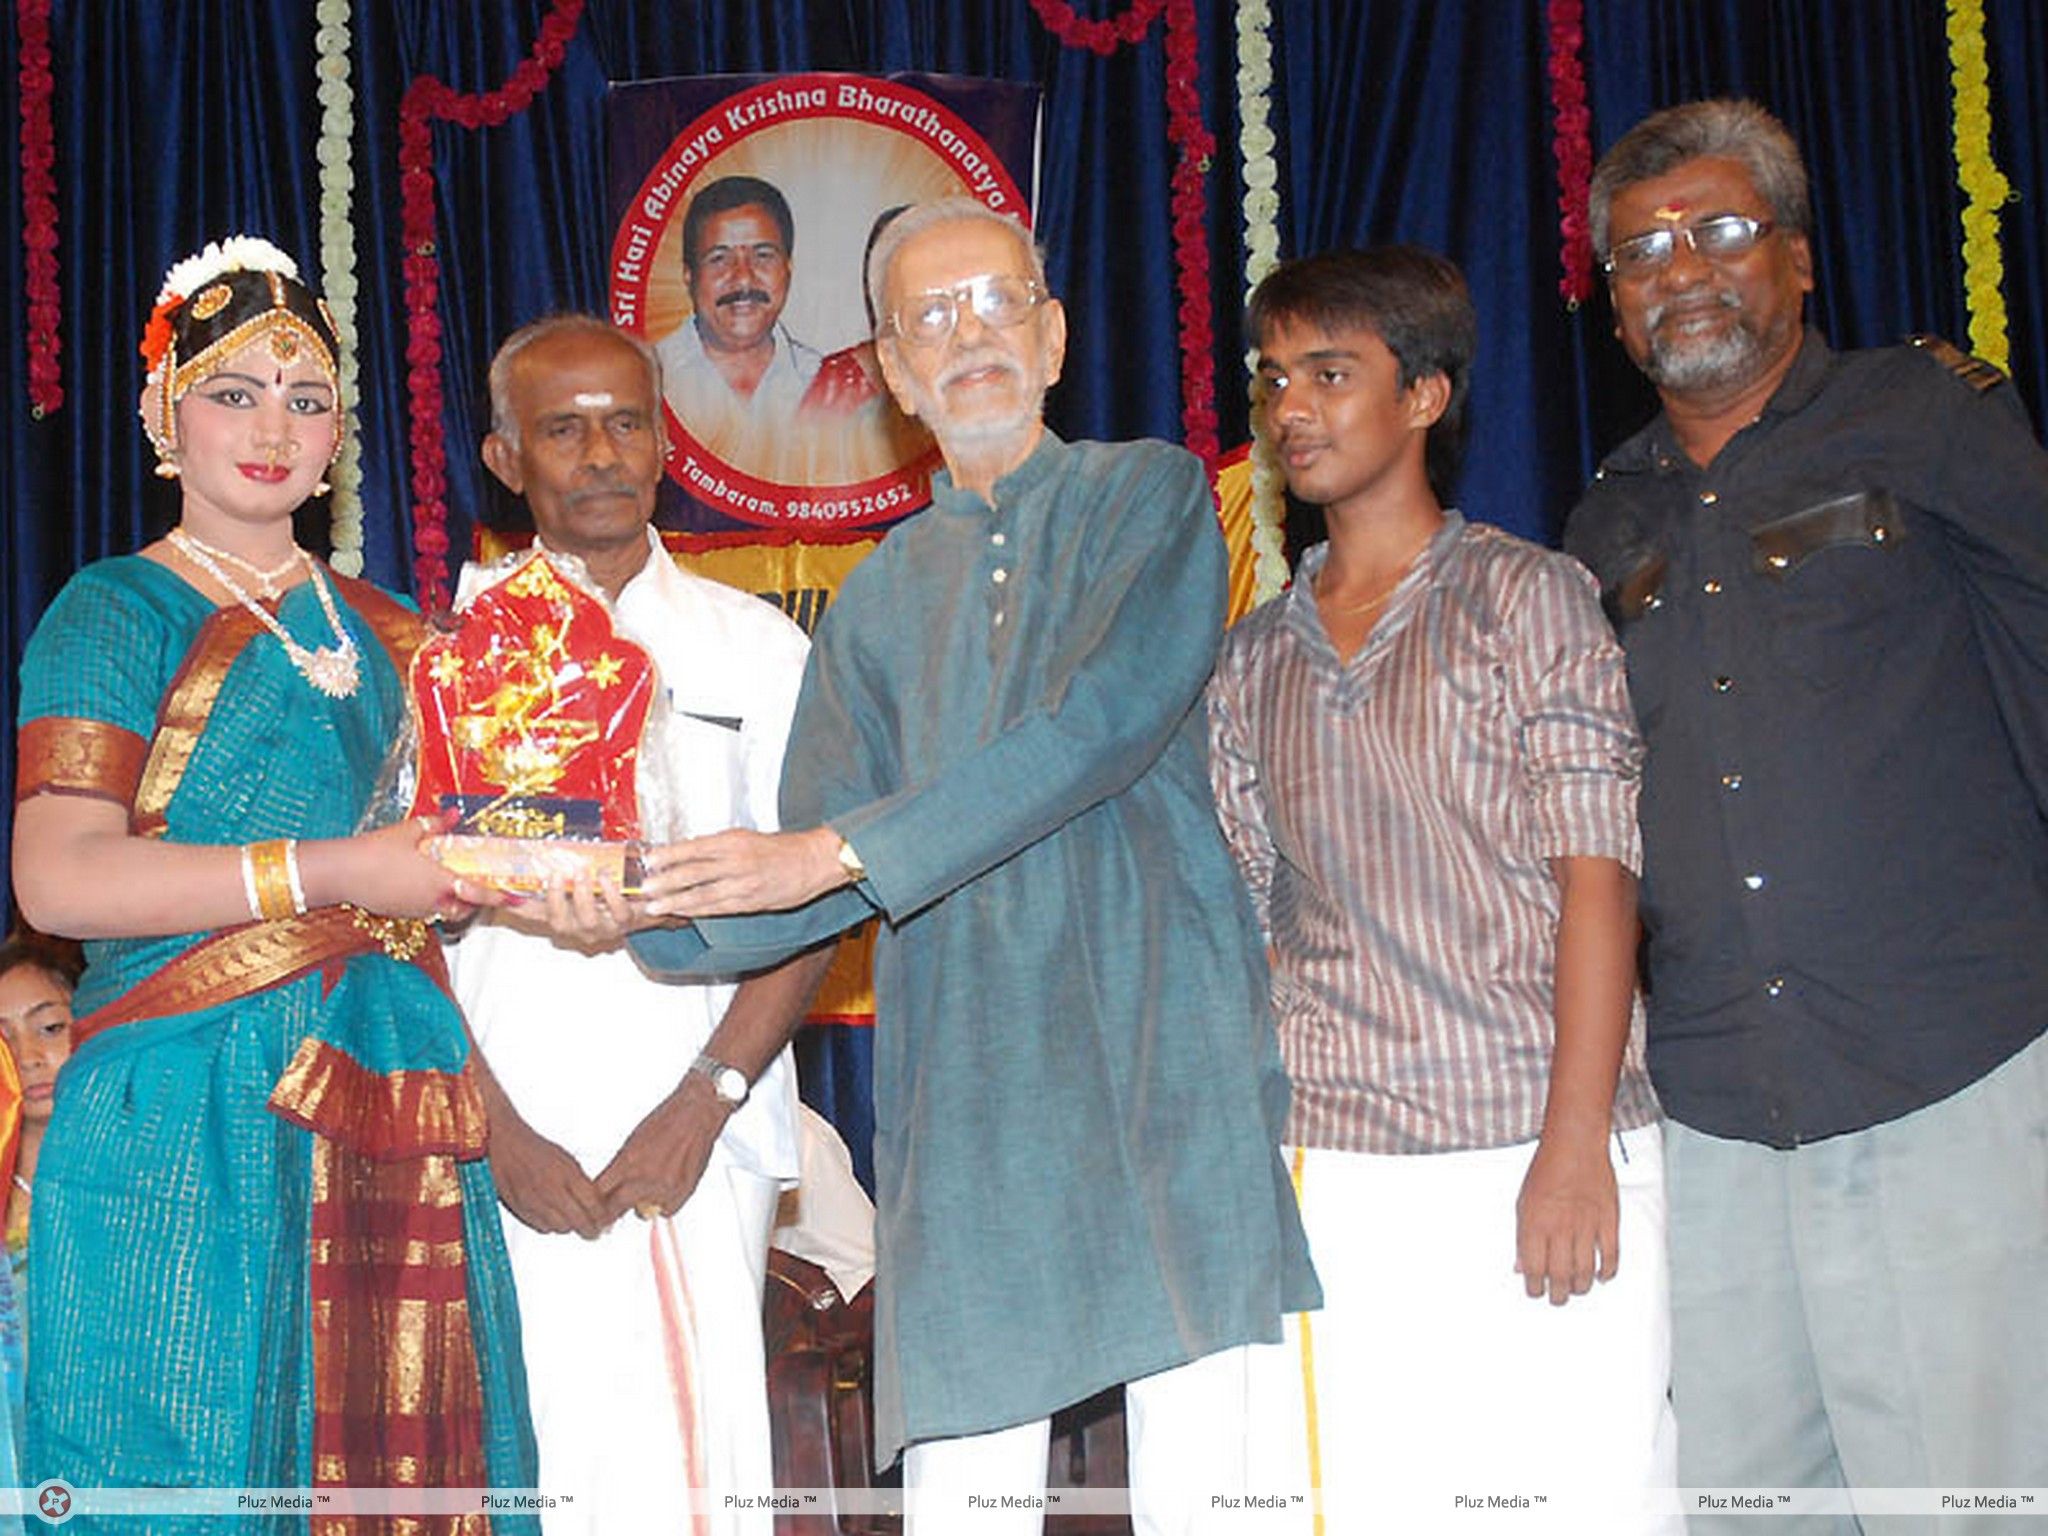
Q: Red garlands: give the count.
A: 4